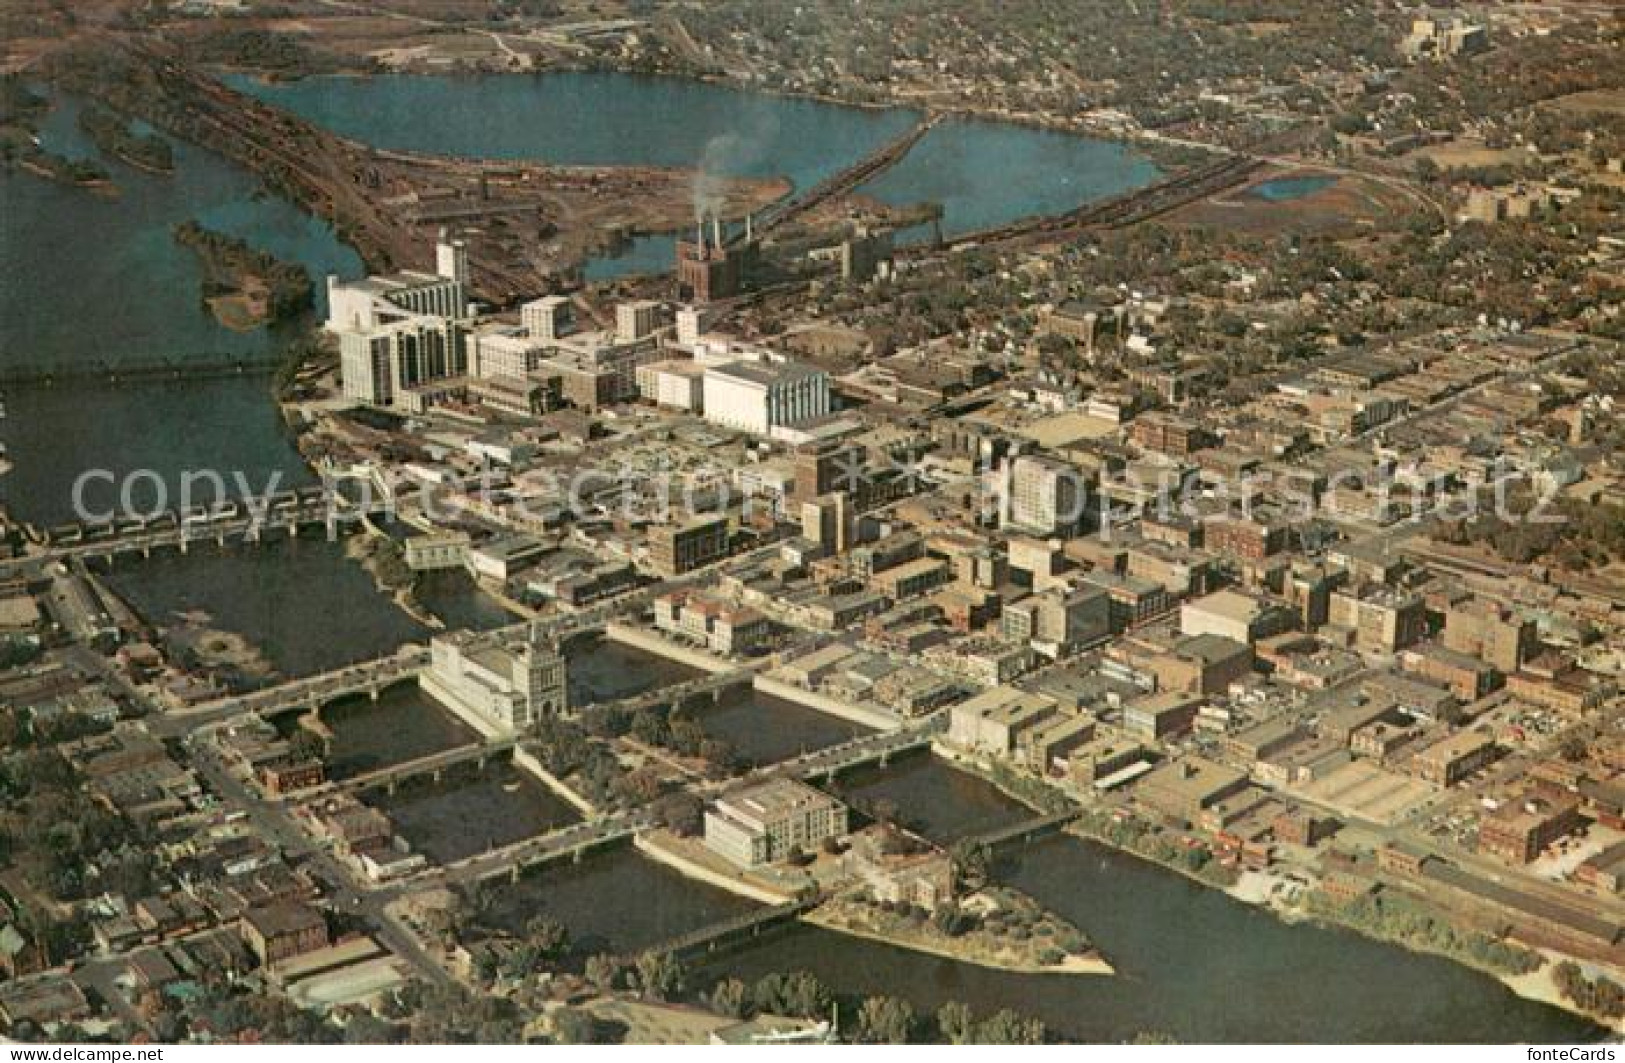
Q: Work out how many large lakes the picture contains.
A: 2